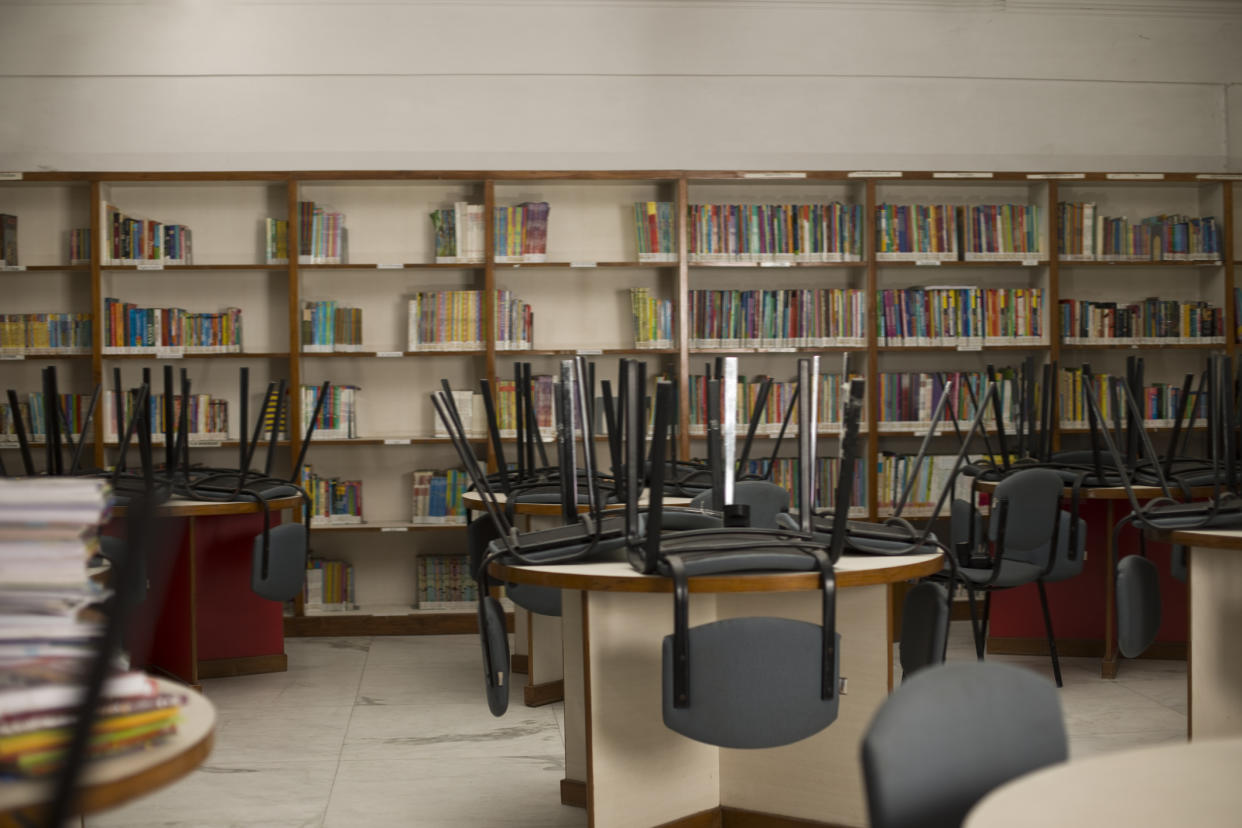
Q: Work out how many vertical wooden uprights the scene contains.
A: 7